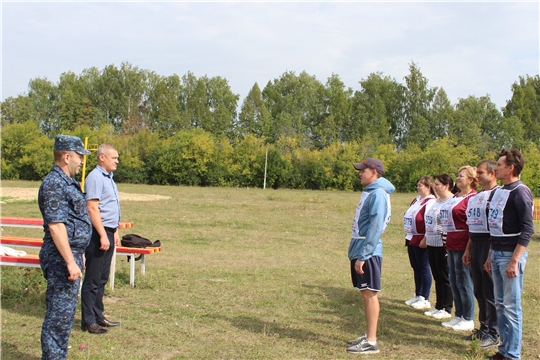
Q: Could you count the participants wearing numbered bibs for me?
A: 6